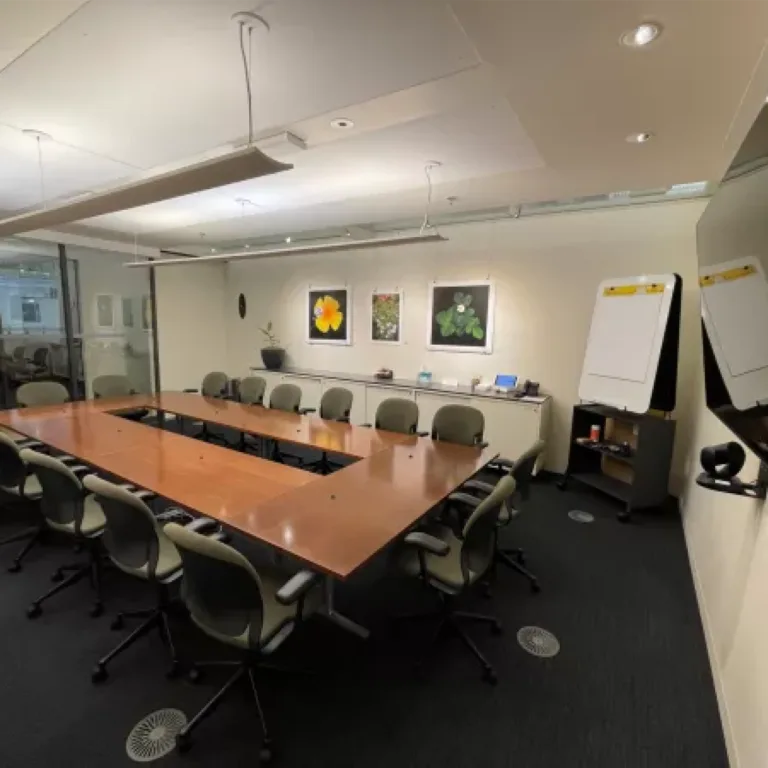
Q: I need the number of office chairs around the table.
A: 14